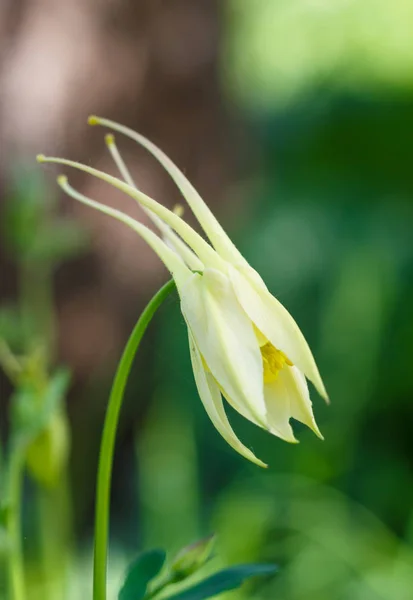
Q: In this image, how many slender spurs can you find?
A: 5